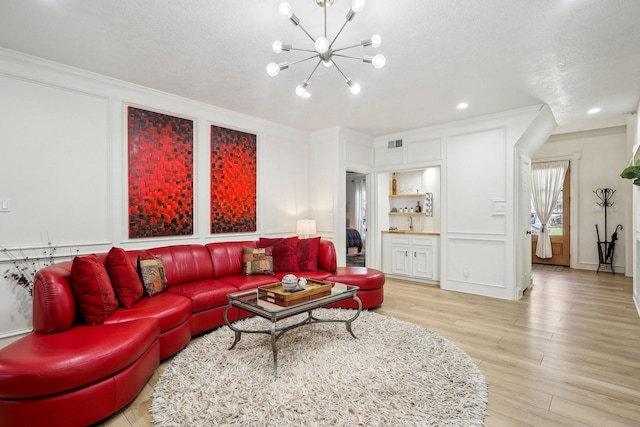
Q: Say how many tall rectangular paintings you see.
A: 2